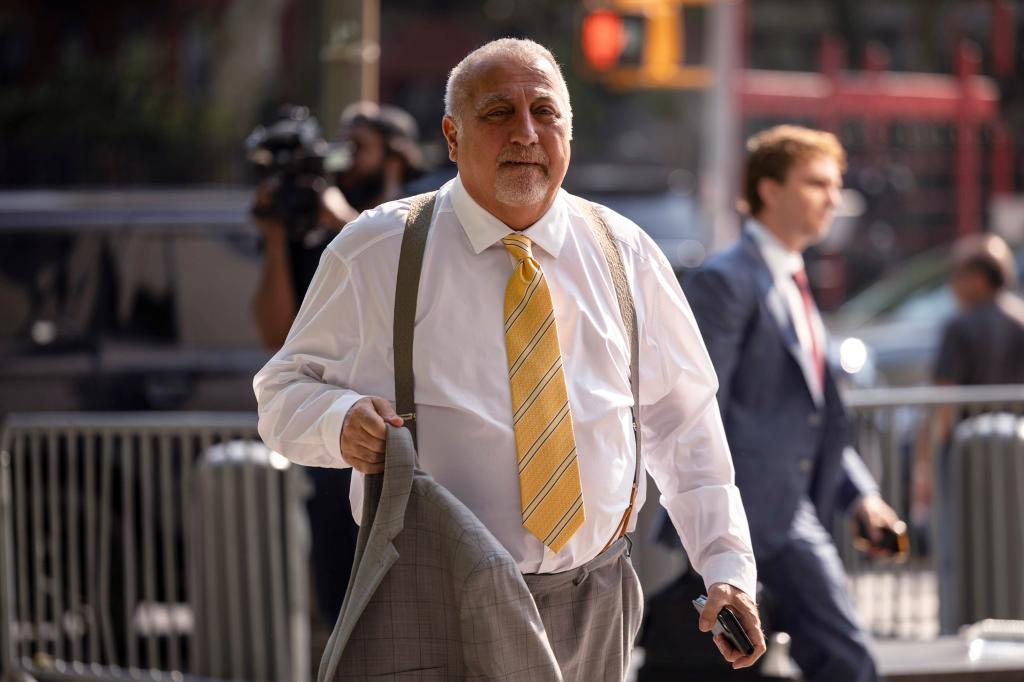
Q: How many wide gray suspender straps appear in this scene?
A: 2